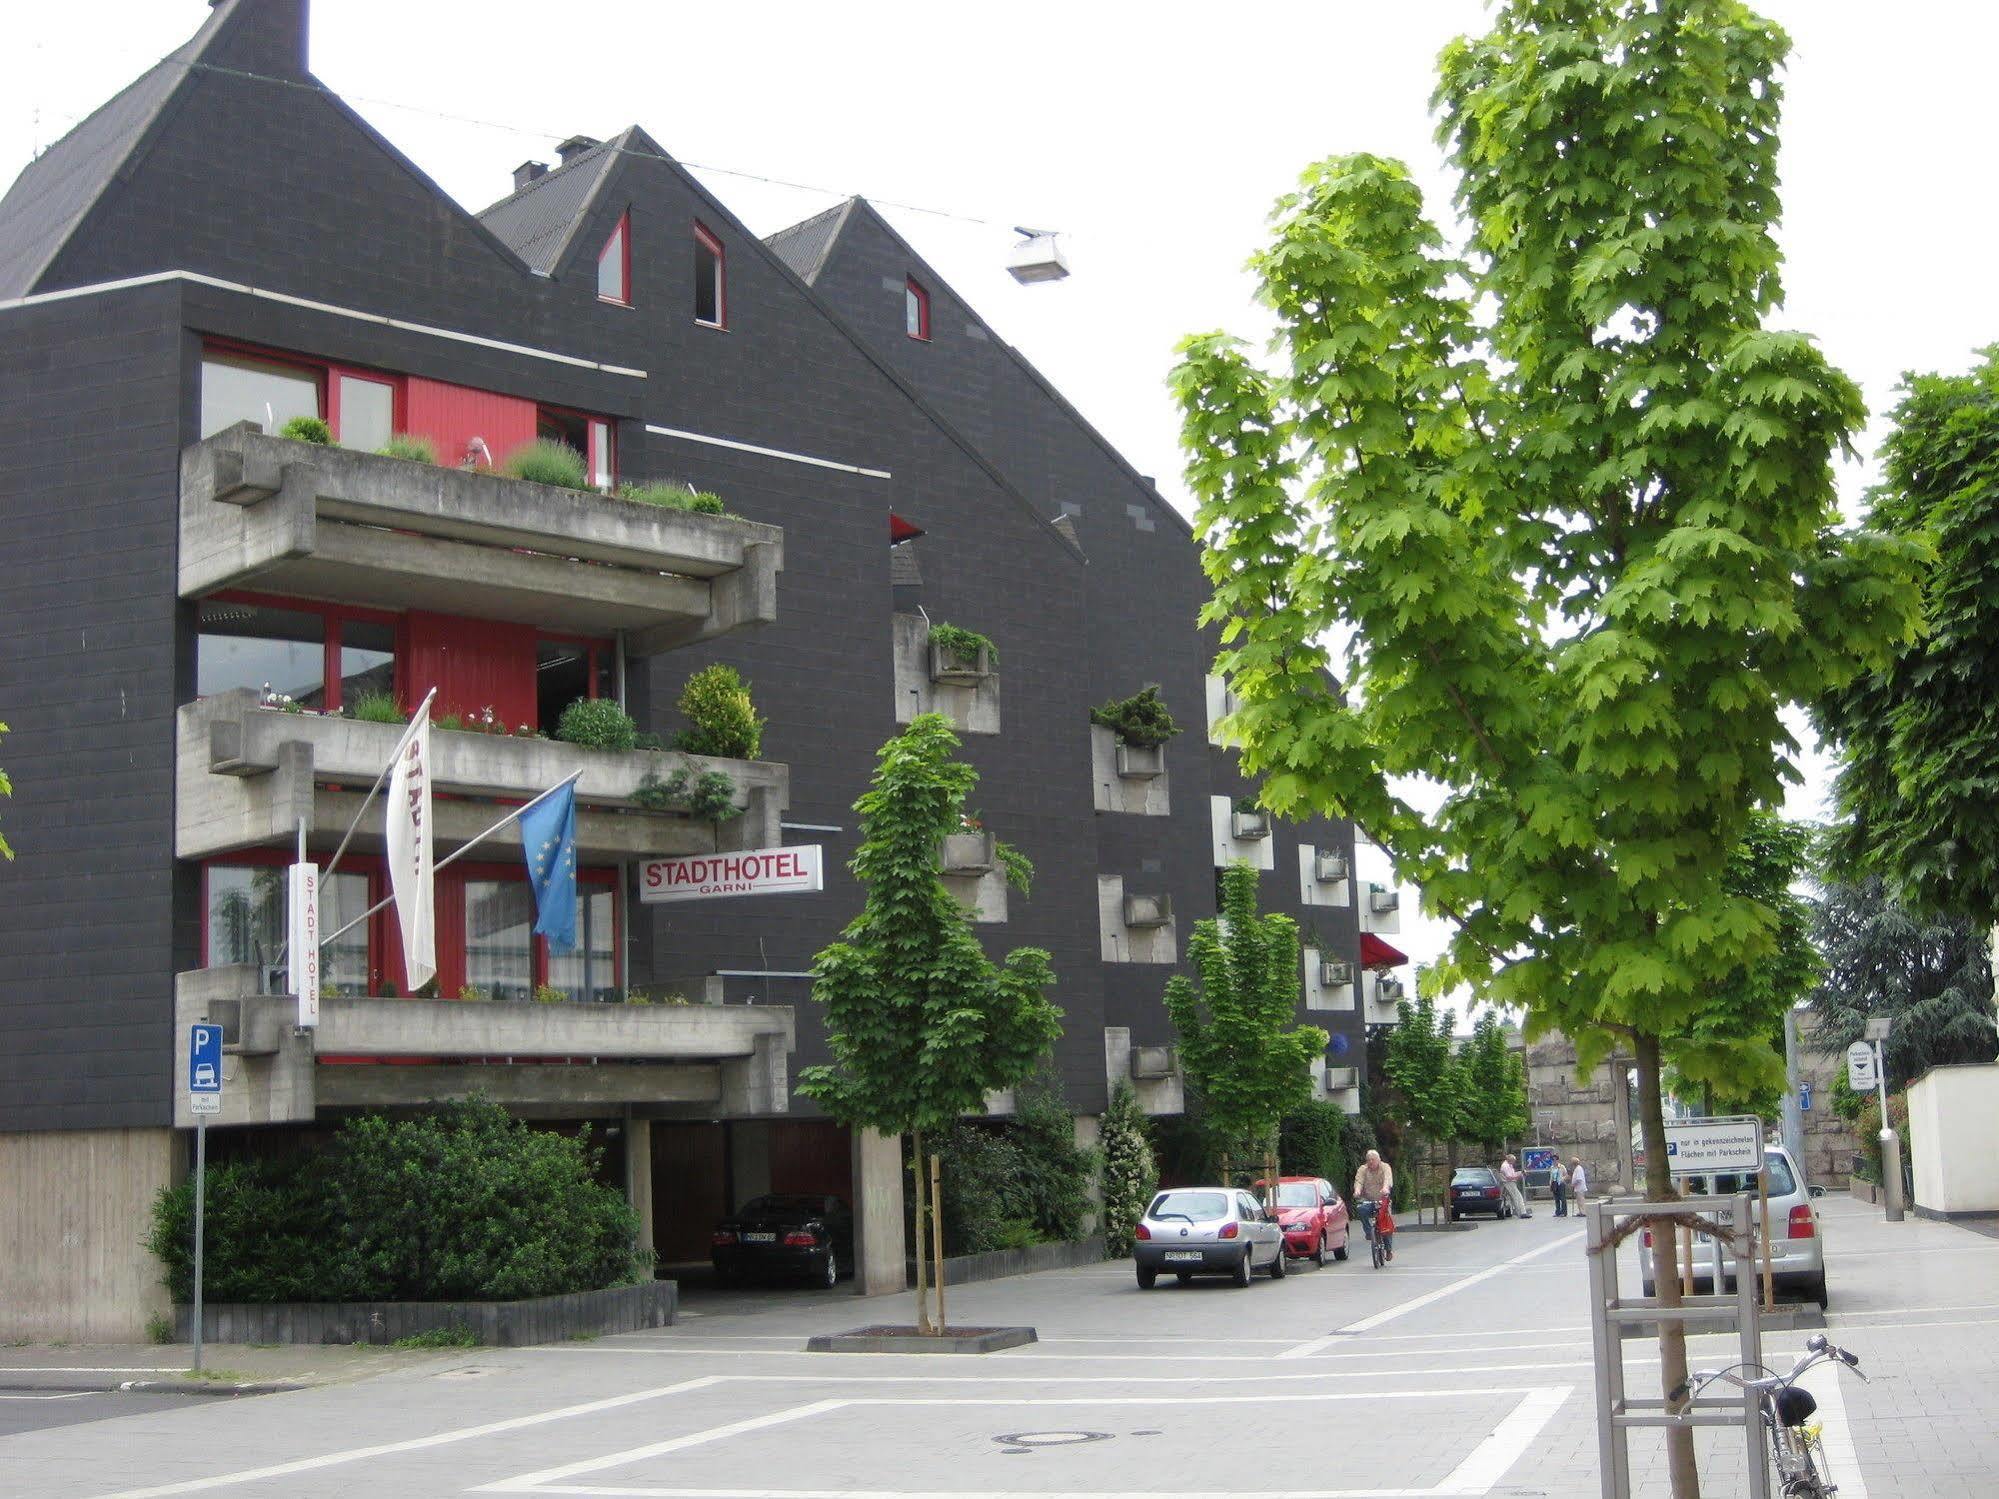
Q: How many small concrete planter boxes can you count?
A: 11